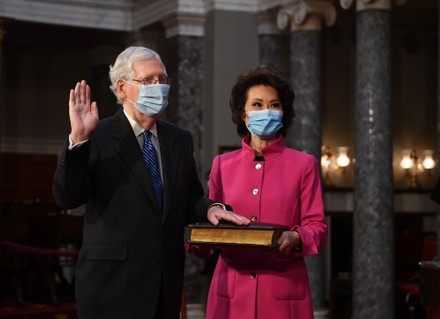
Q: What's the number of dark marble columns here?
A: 4